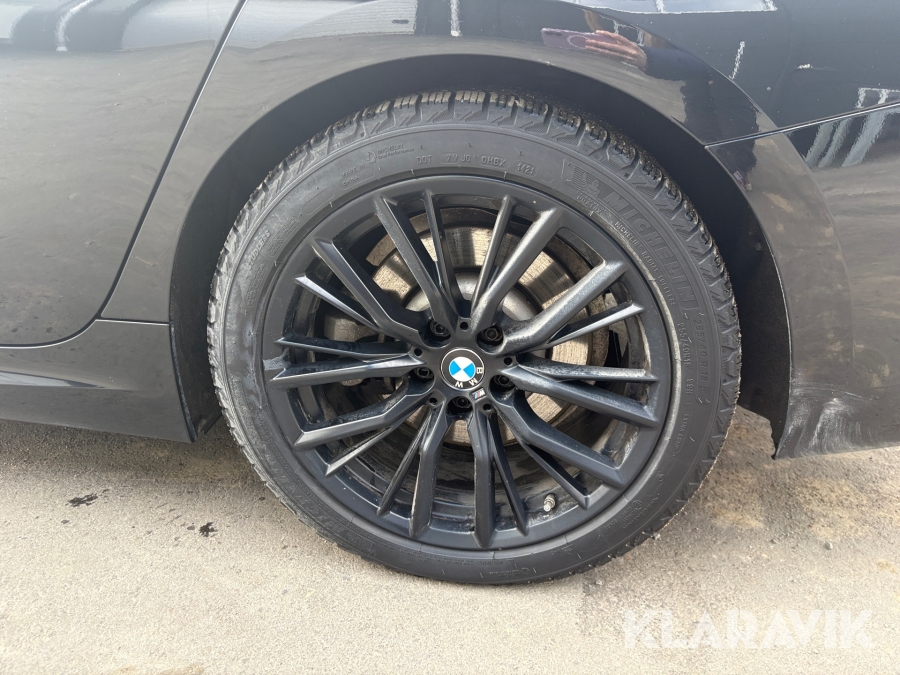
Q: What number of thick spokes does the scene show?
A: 10